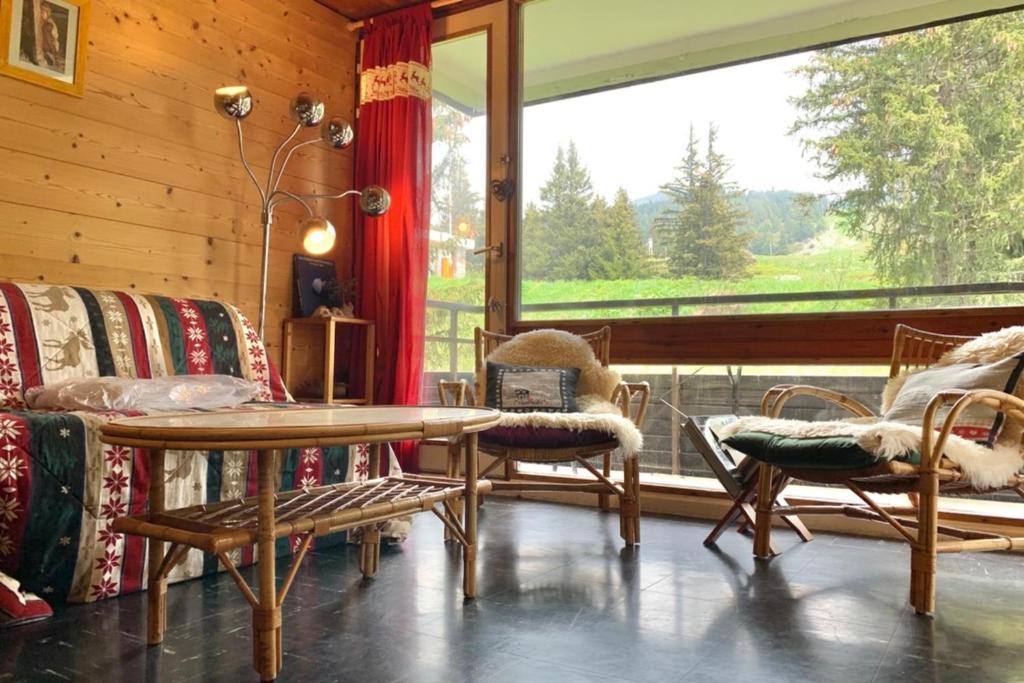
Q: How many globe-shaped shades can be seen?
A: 5